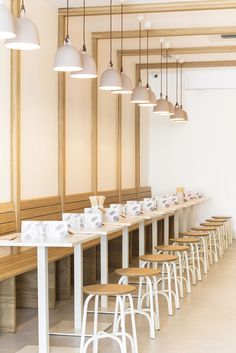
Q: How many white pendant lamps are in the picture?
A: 12